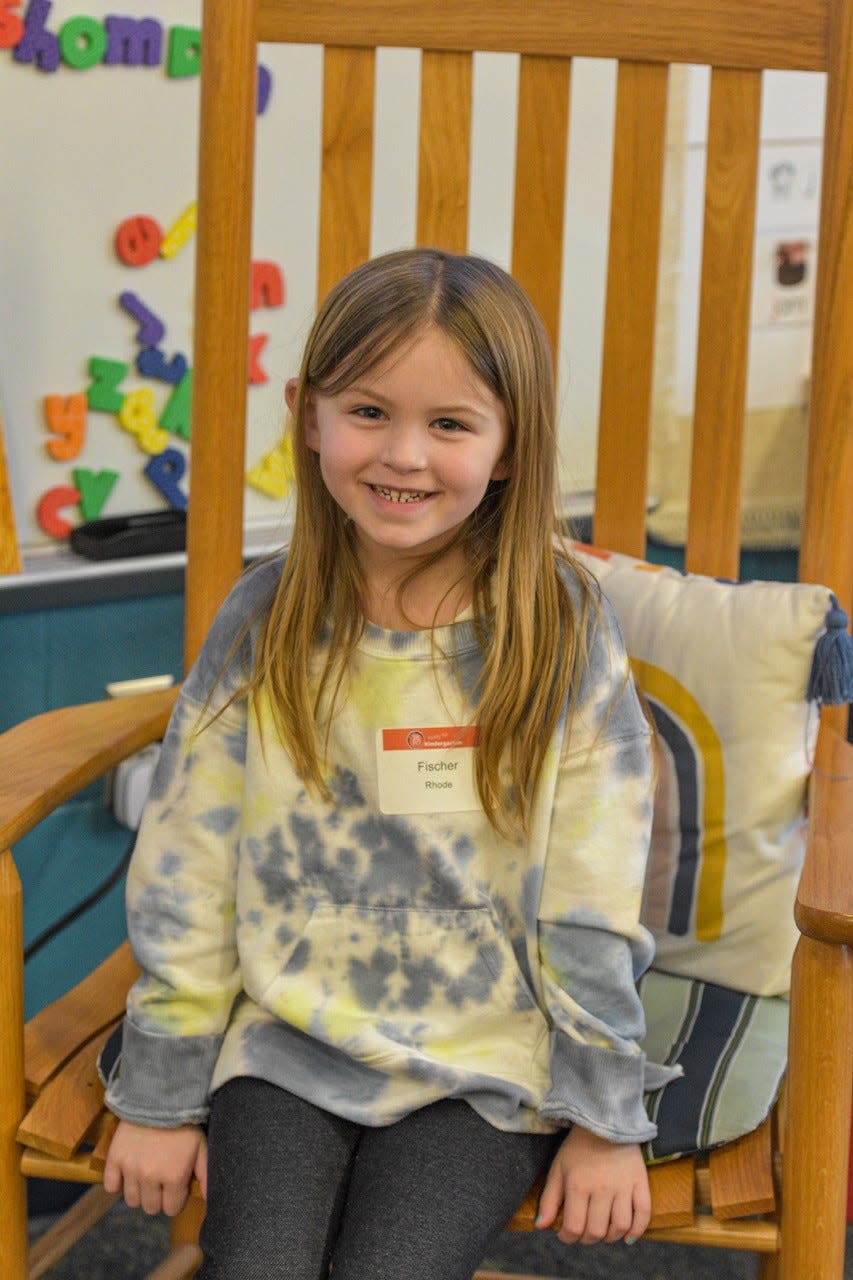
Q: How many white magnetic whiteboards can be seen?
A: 1